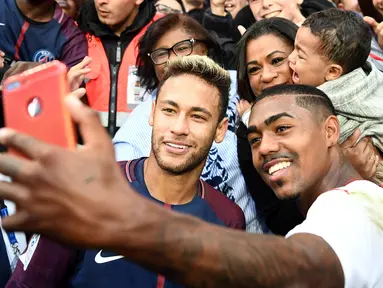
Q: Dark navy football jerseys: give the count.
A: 2